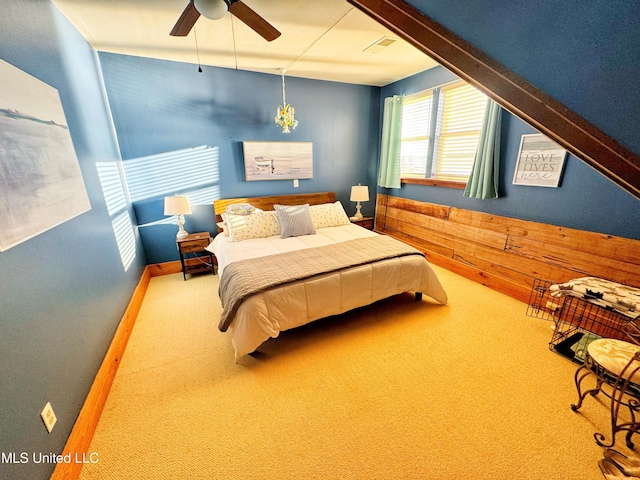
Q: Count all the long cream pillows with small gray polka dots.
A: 2